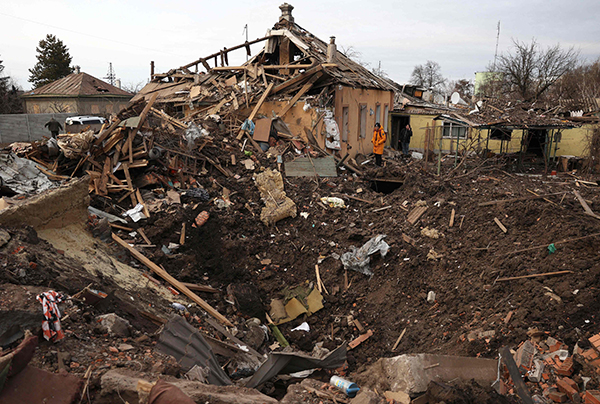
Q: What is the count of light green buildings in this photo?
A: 1